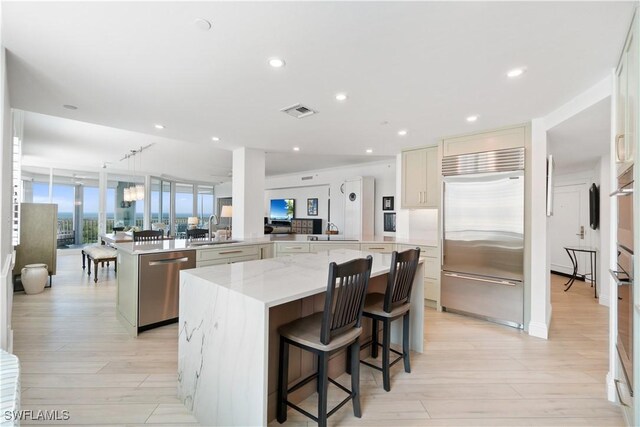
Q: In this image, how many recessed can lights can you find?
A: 9